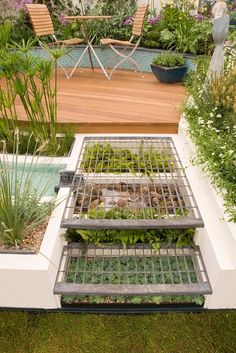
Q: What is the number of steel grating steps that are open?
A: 2